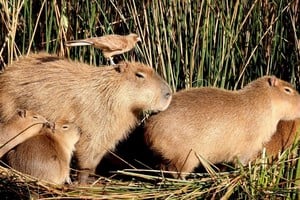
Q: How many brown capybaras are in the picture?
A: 5